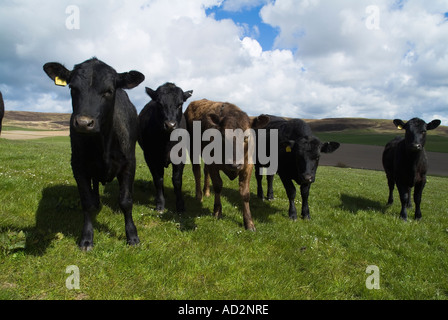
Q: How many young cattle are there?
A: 5